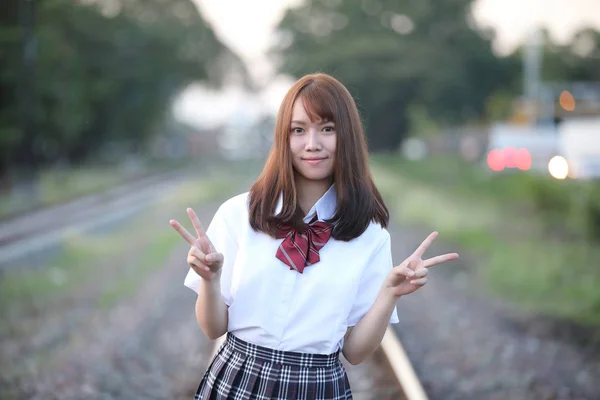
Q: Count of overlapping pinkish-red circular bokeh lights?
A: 3